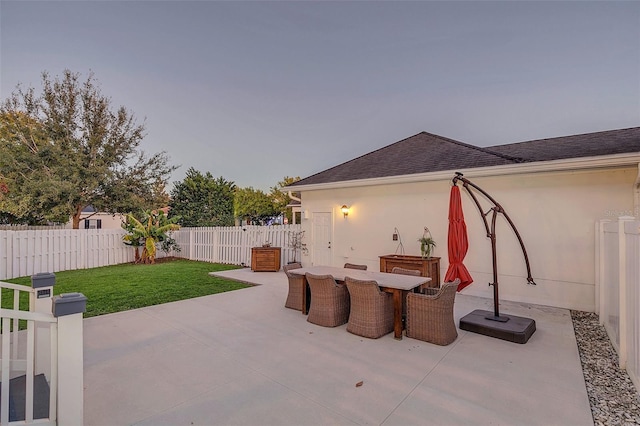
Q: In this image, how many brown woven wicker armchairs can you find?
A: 6